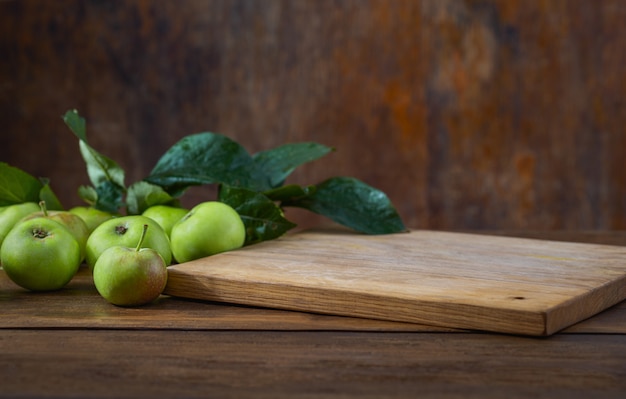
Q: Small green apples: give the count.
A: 8